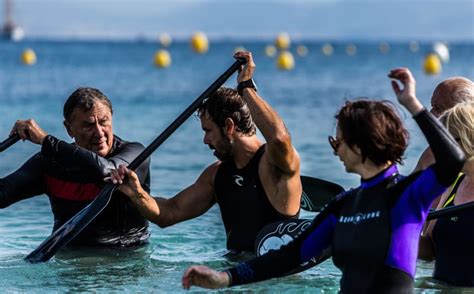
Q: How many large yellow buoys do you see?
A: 6